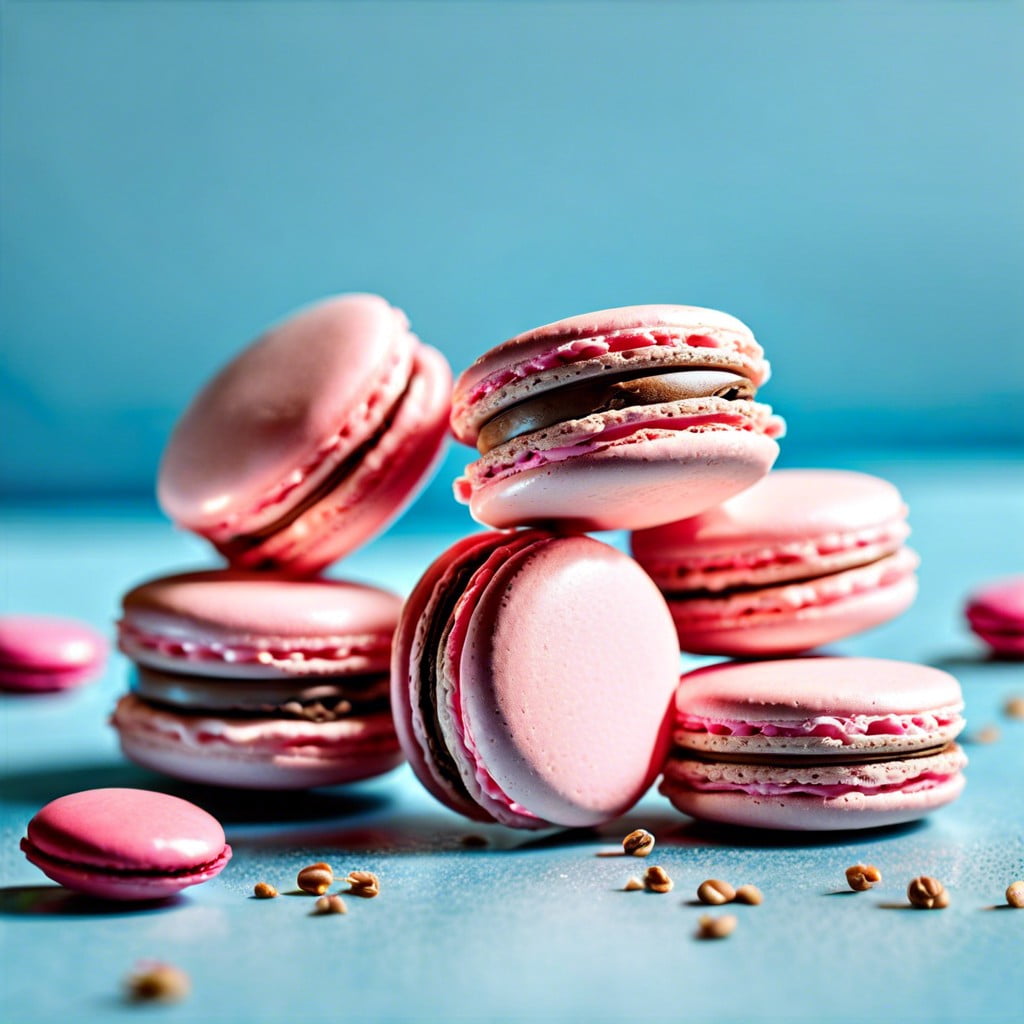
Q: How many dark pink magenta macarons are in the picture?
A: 3